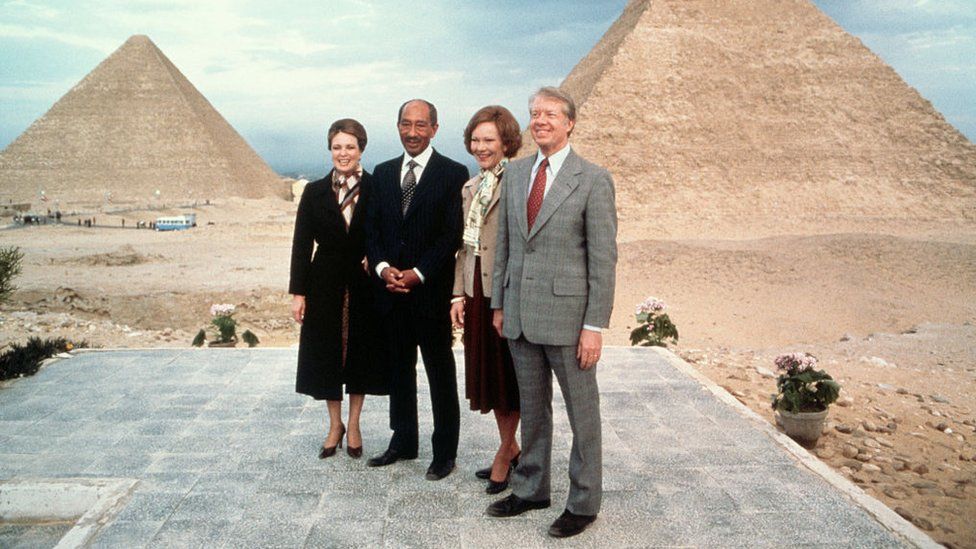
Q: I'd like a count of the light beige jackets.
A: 1